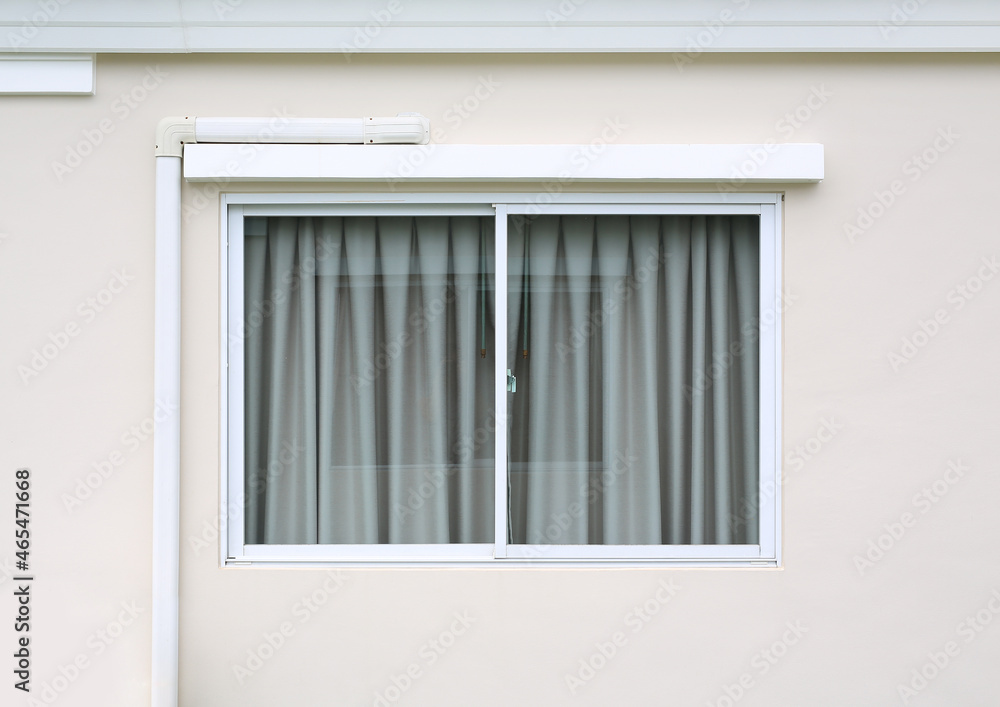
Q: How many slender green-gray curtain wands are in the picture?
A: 2